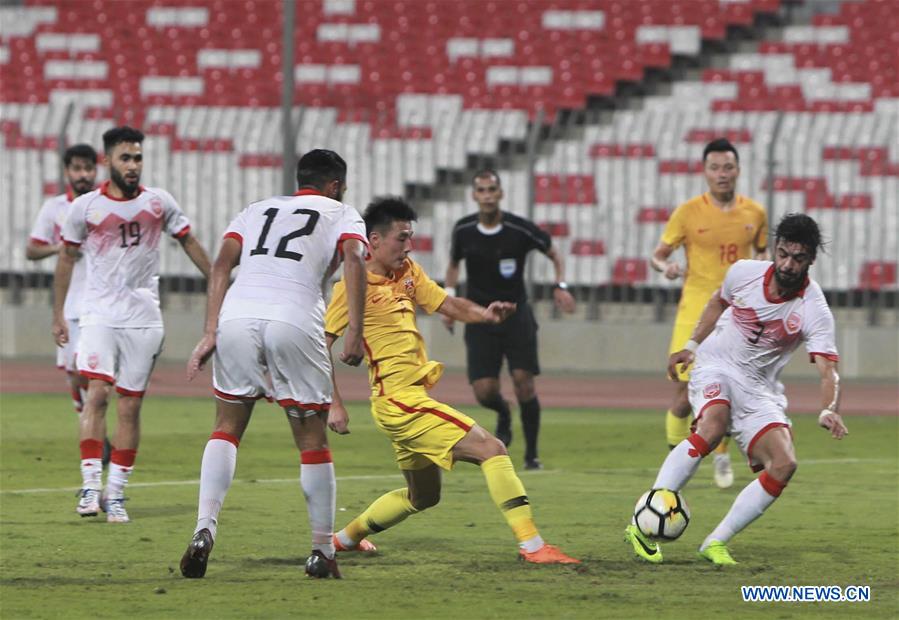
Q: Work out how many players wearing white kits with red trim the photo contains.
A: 4